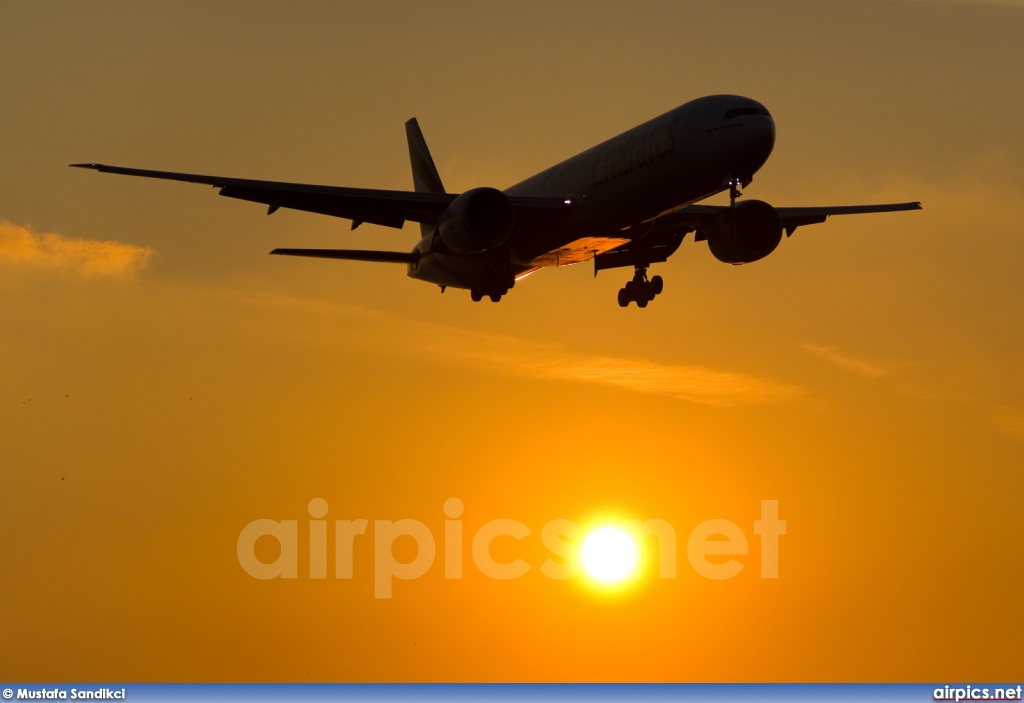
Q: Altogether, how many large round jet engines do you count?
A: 2